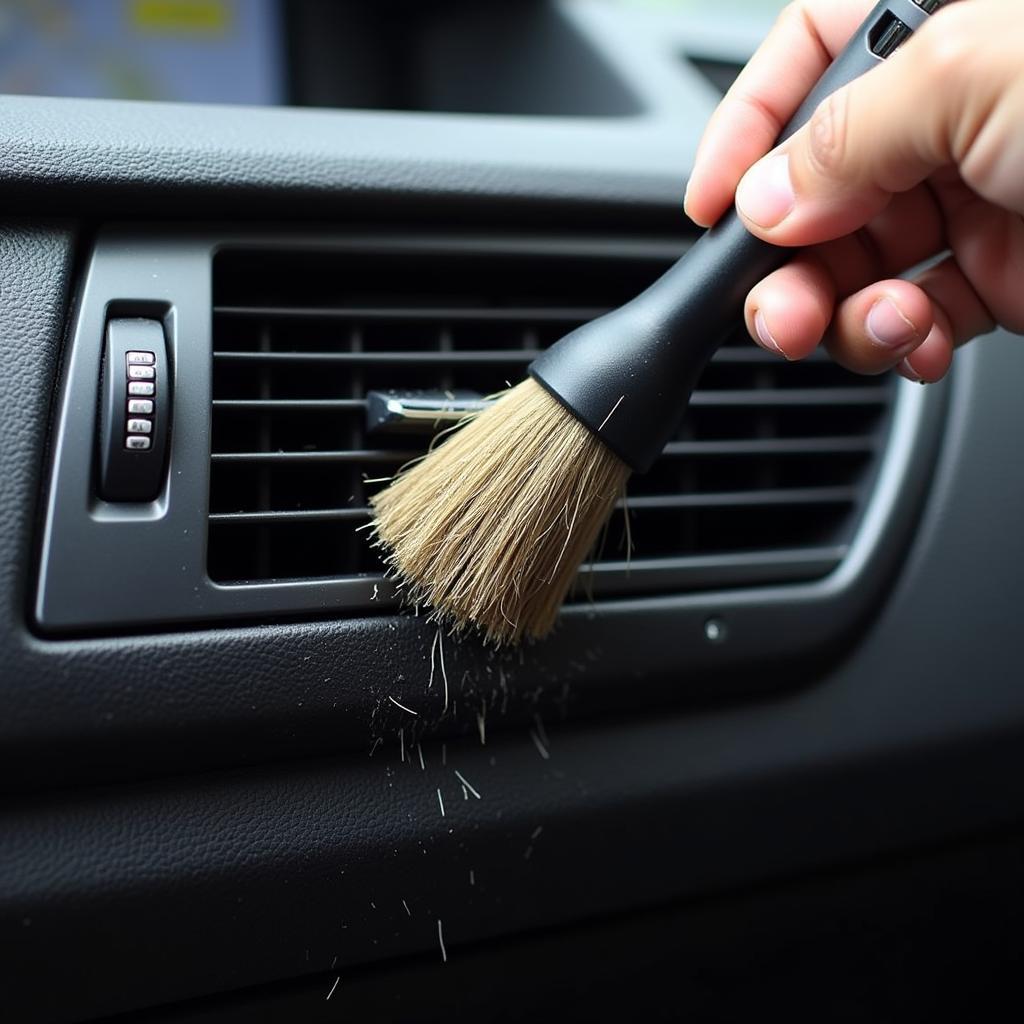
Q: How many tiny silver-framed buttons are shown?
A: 6